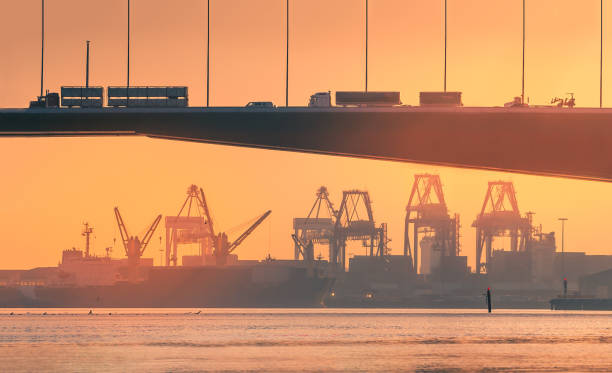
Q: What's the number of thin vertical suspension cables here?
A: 8